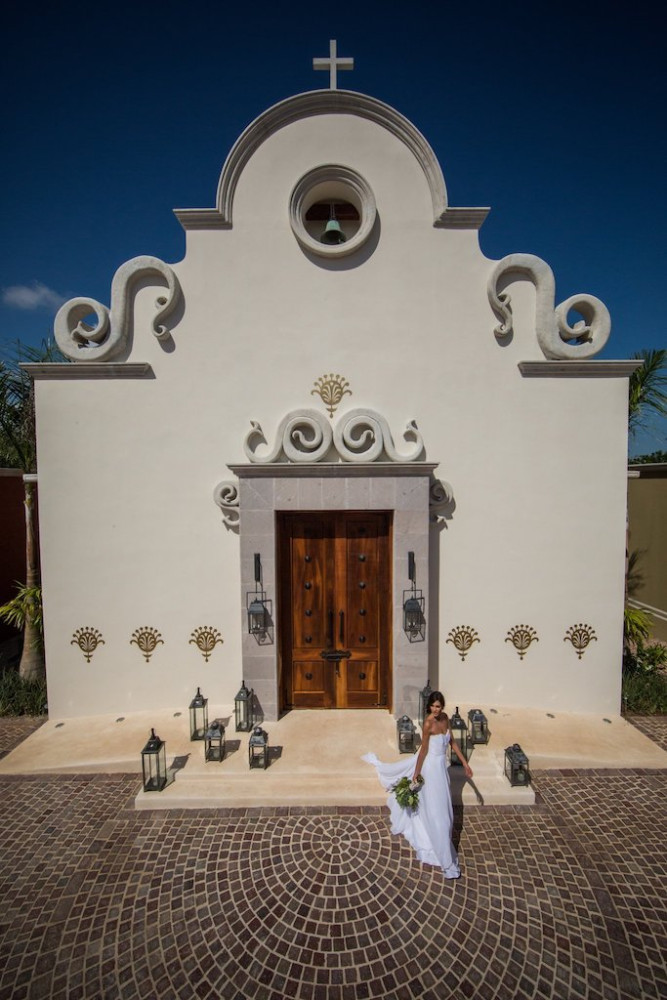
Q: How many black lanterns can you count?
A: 12